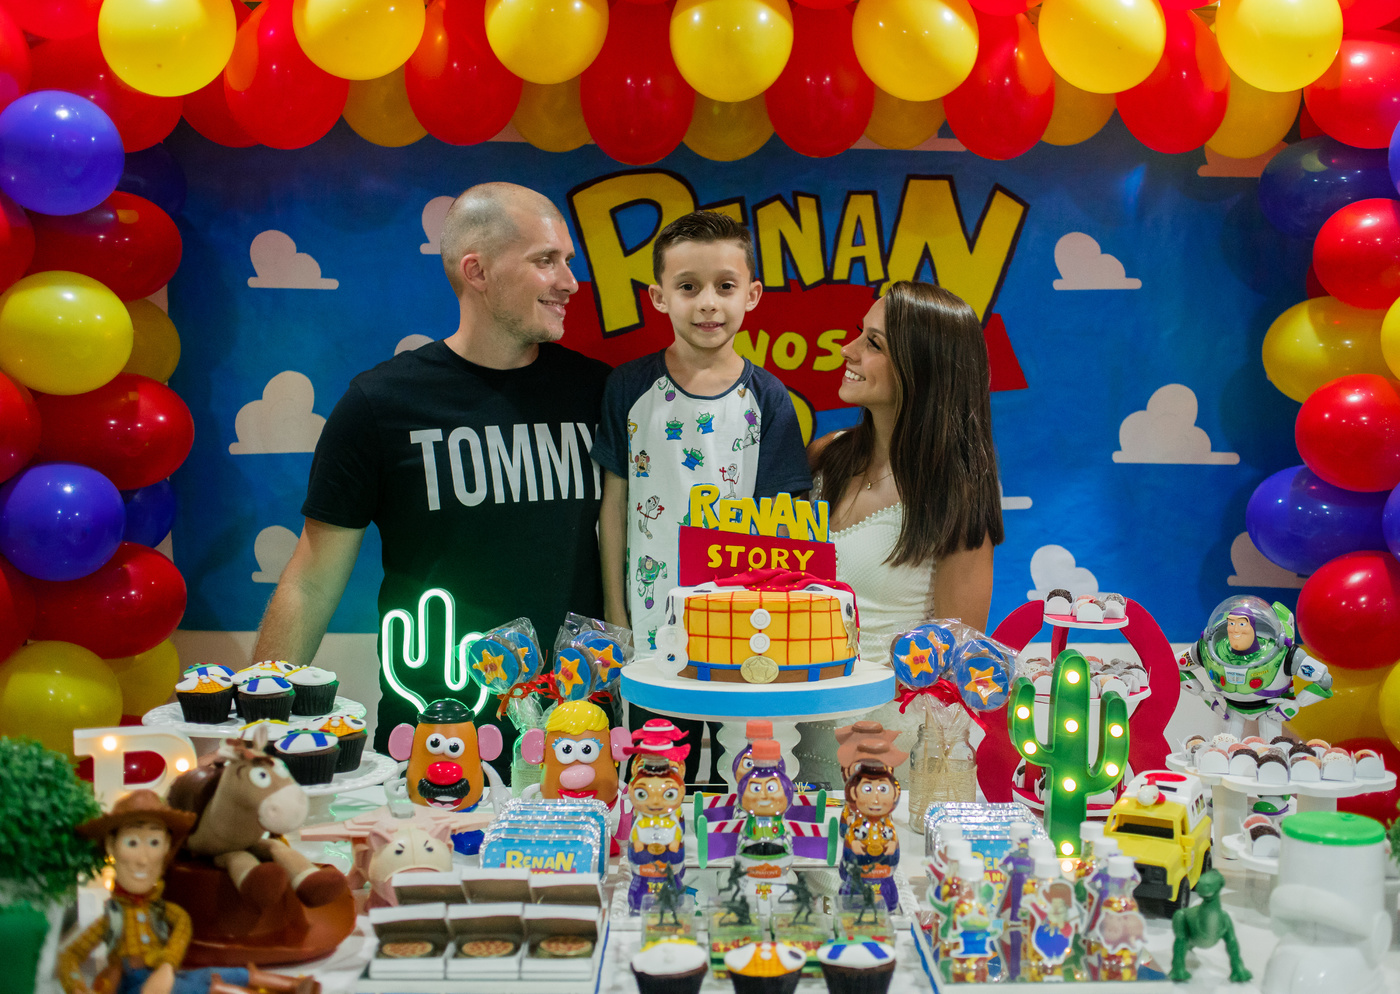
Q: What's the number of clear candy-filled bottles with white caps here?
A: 9